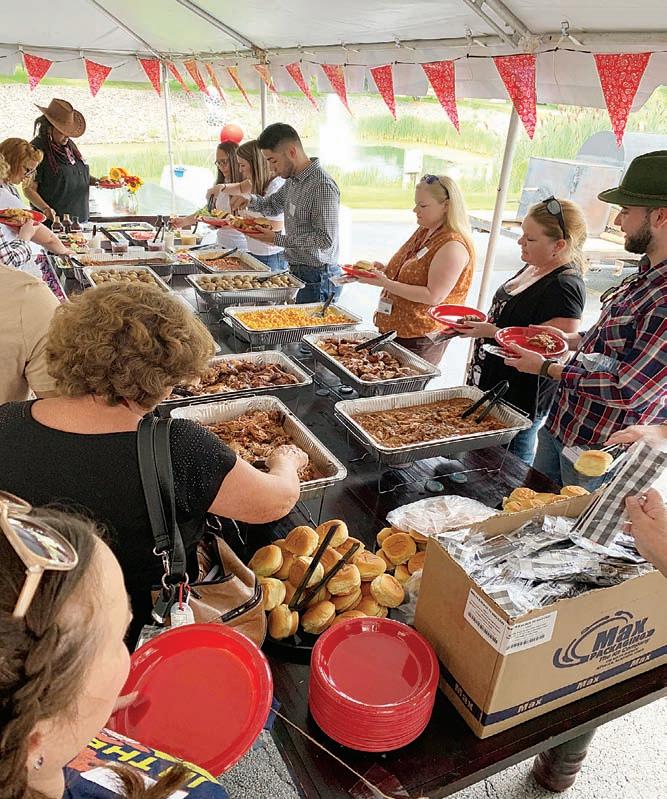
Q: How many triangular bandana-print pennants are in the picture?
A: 14